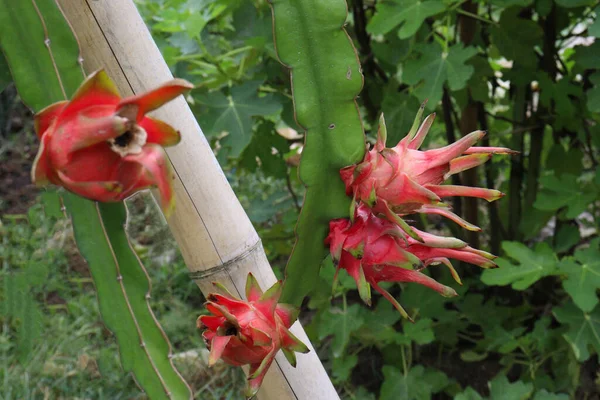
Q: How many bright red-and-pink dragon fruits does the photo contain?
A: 4